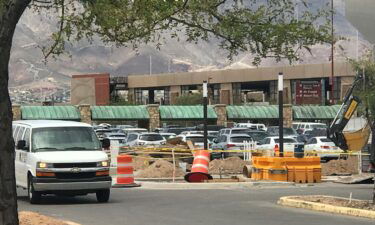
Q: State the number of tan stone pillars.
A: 5